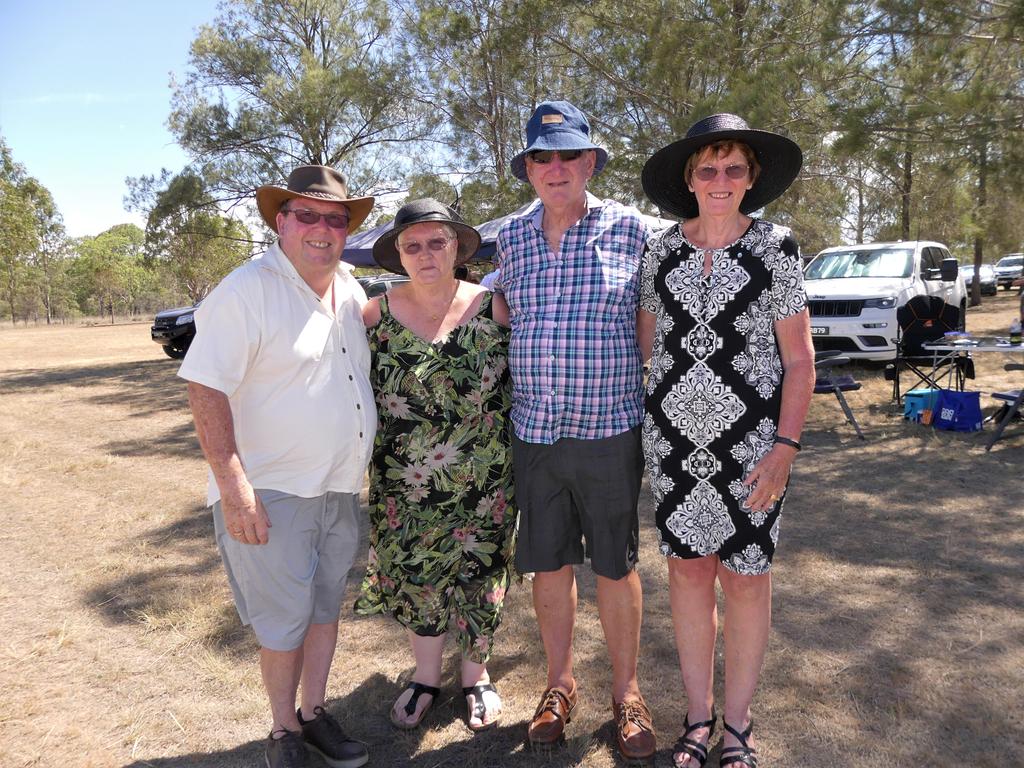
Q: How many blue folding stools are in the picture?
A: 2